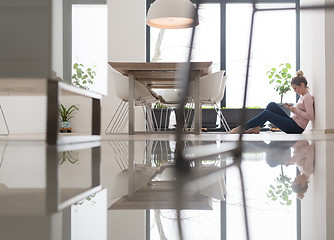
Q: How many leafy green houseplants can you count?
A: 3